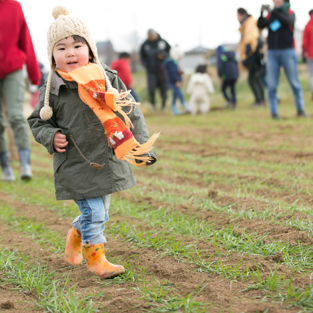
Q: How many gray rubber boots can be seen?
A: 2